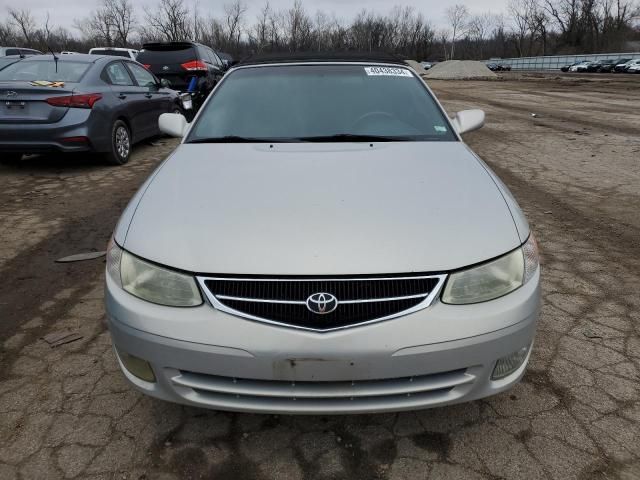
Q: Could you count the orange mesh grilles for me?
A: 0